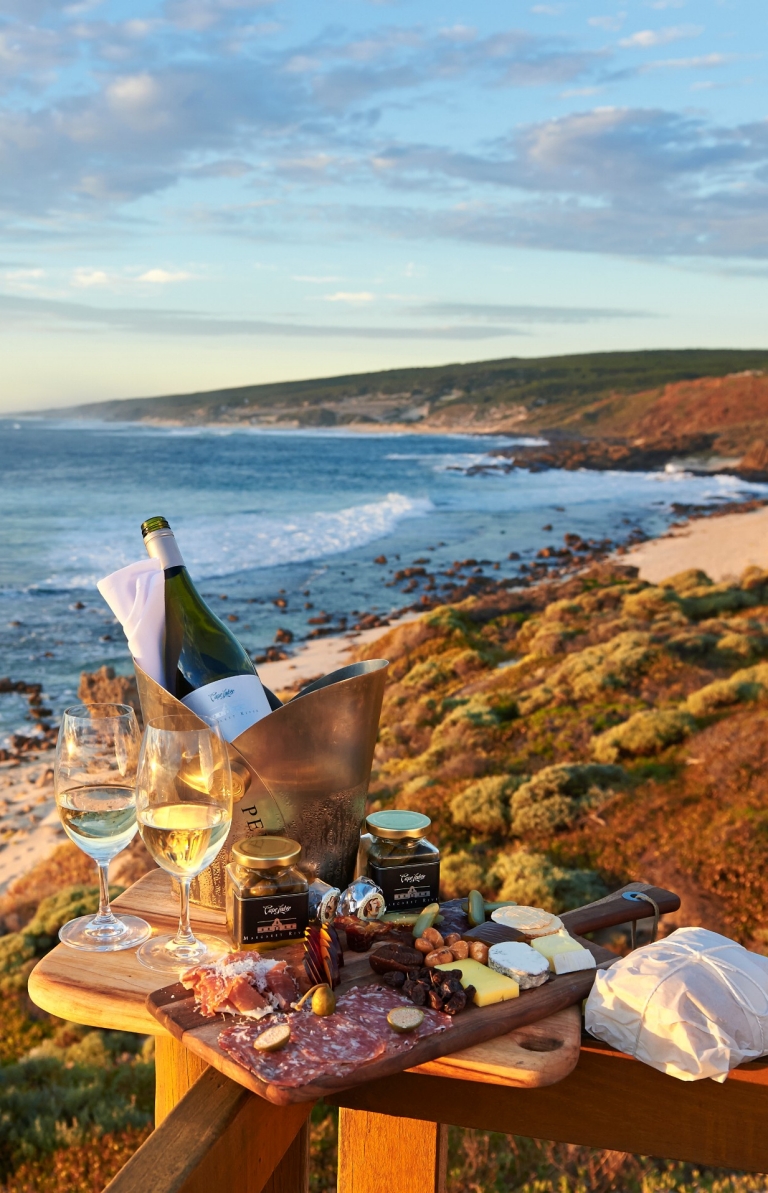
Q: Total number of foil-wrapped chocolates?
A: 2